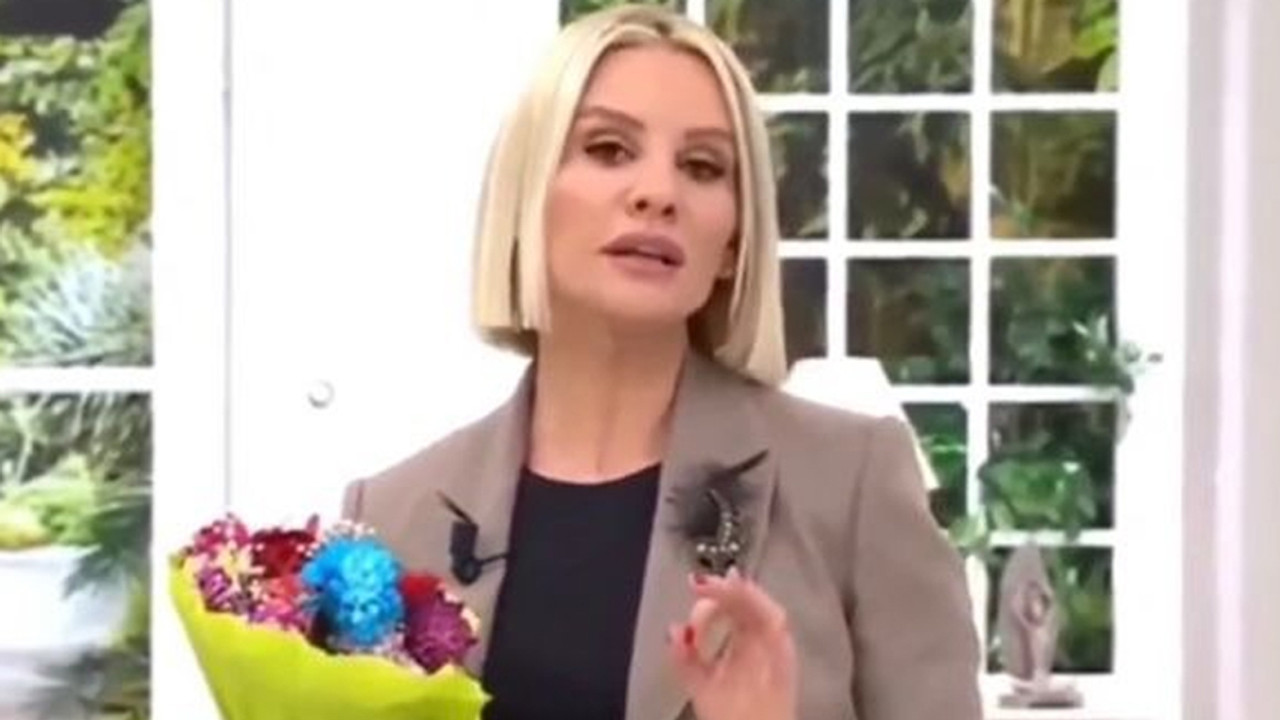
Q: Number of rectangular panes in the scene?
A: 15